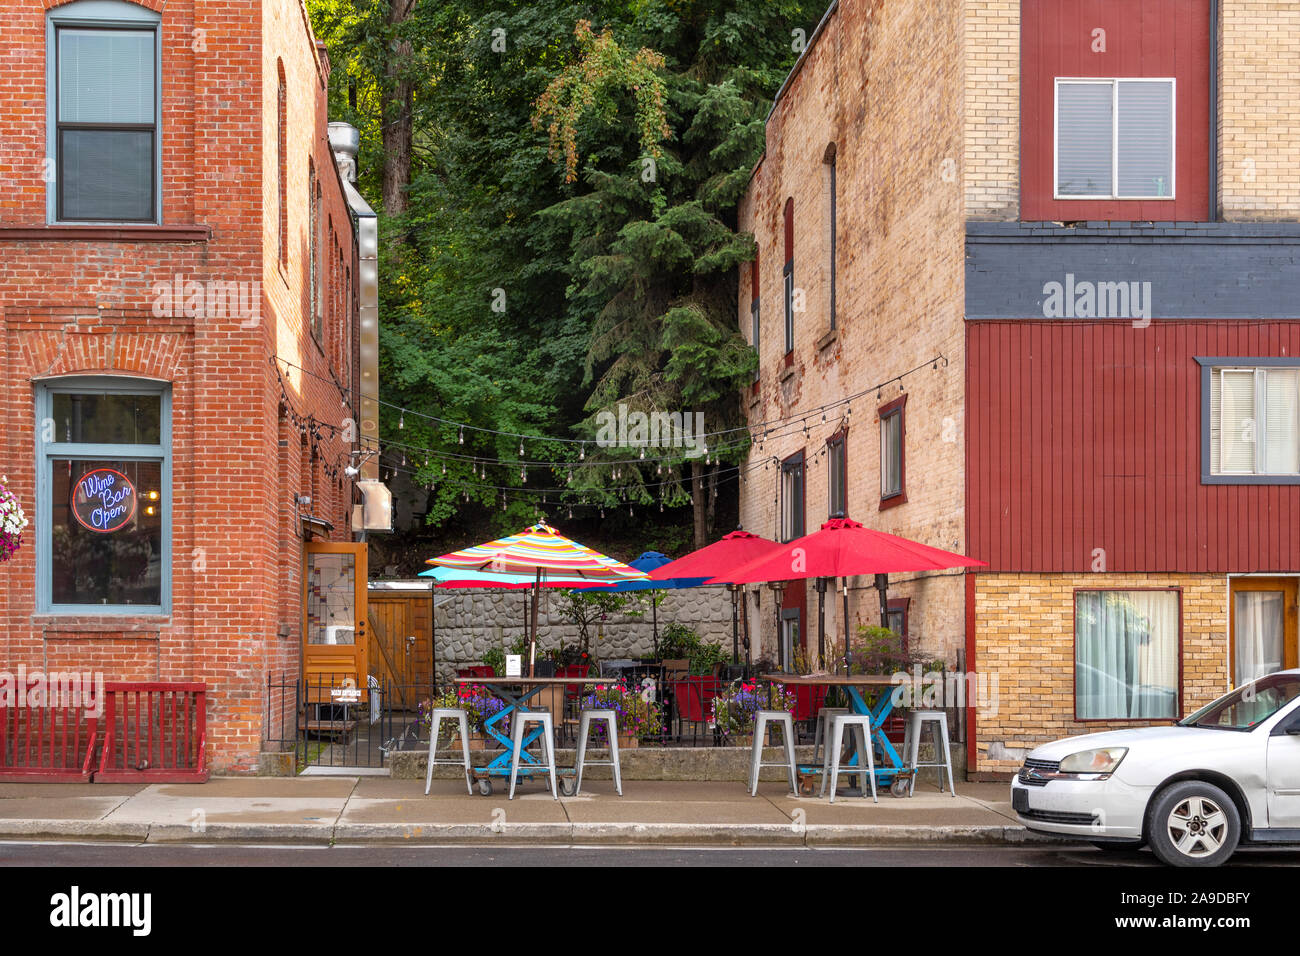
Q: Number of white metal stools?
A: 7